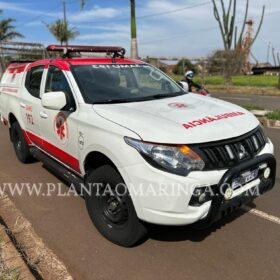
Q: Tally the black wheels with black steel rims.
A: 2